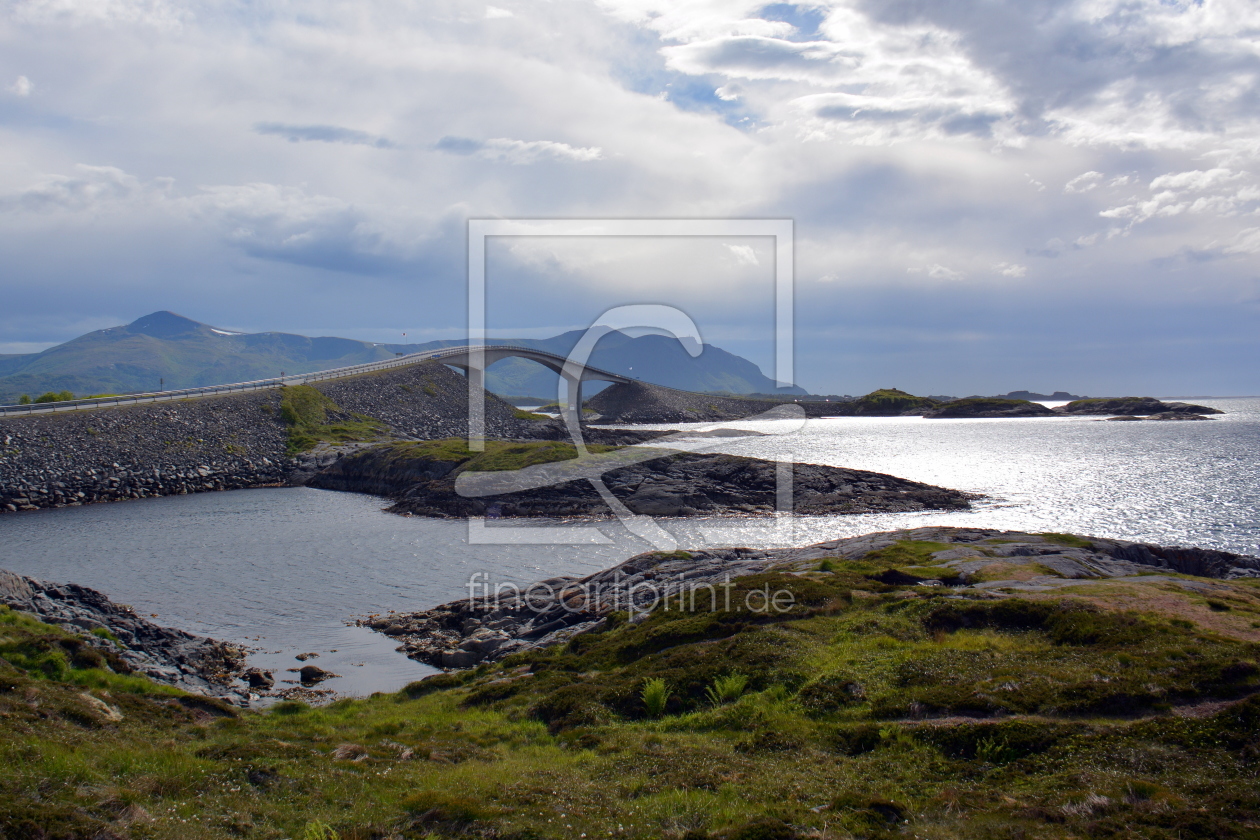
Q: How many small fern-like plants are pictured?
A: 2